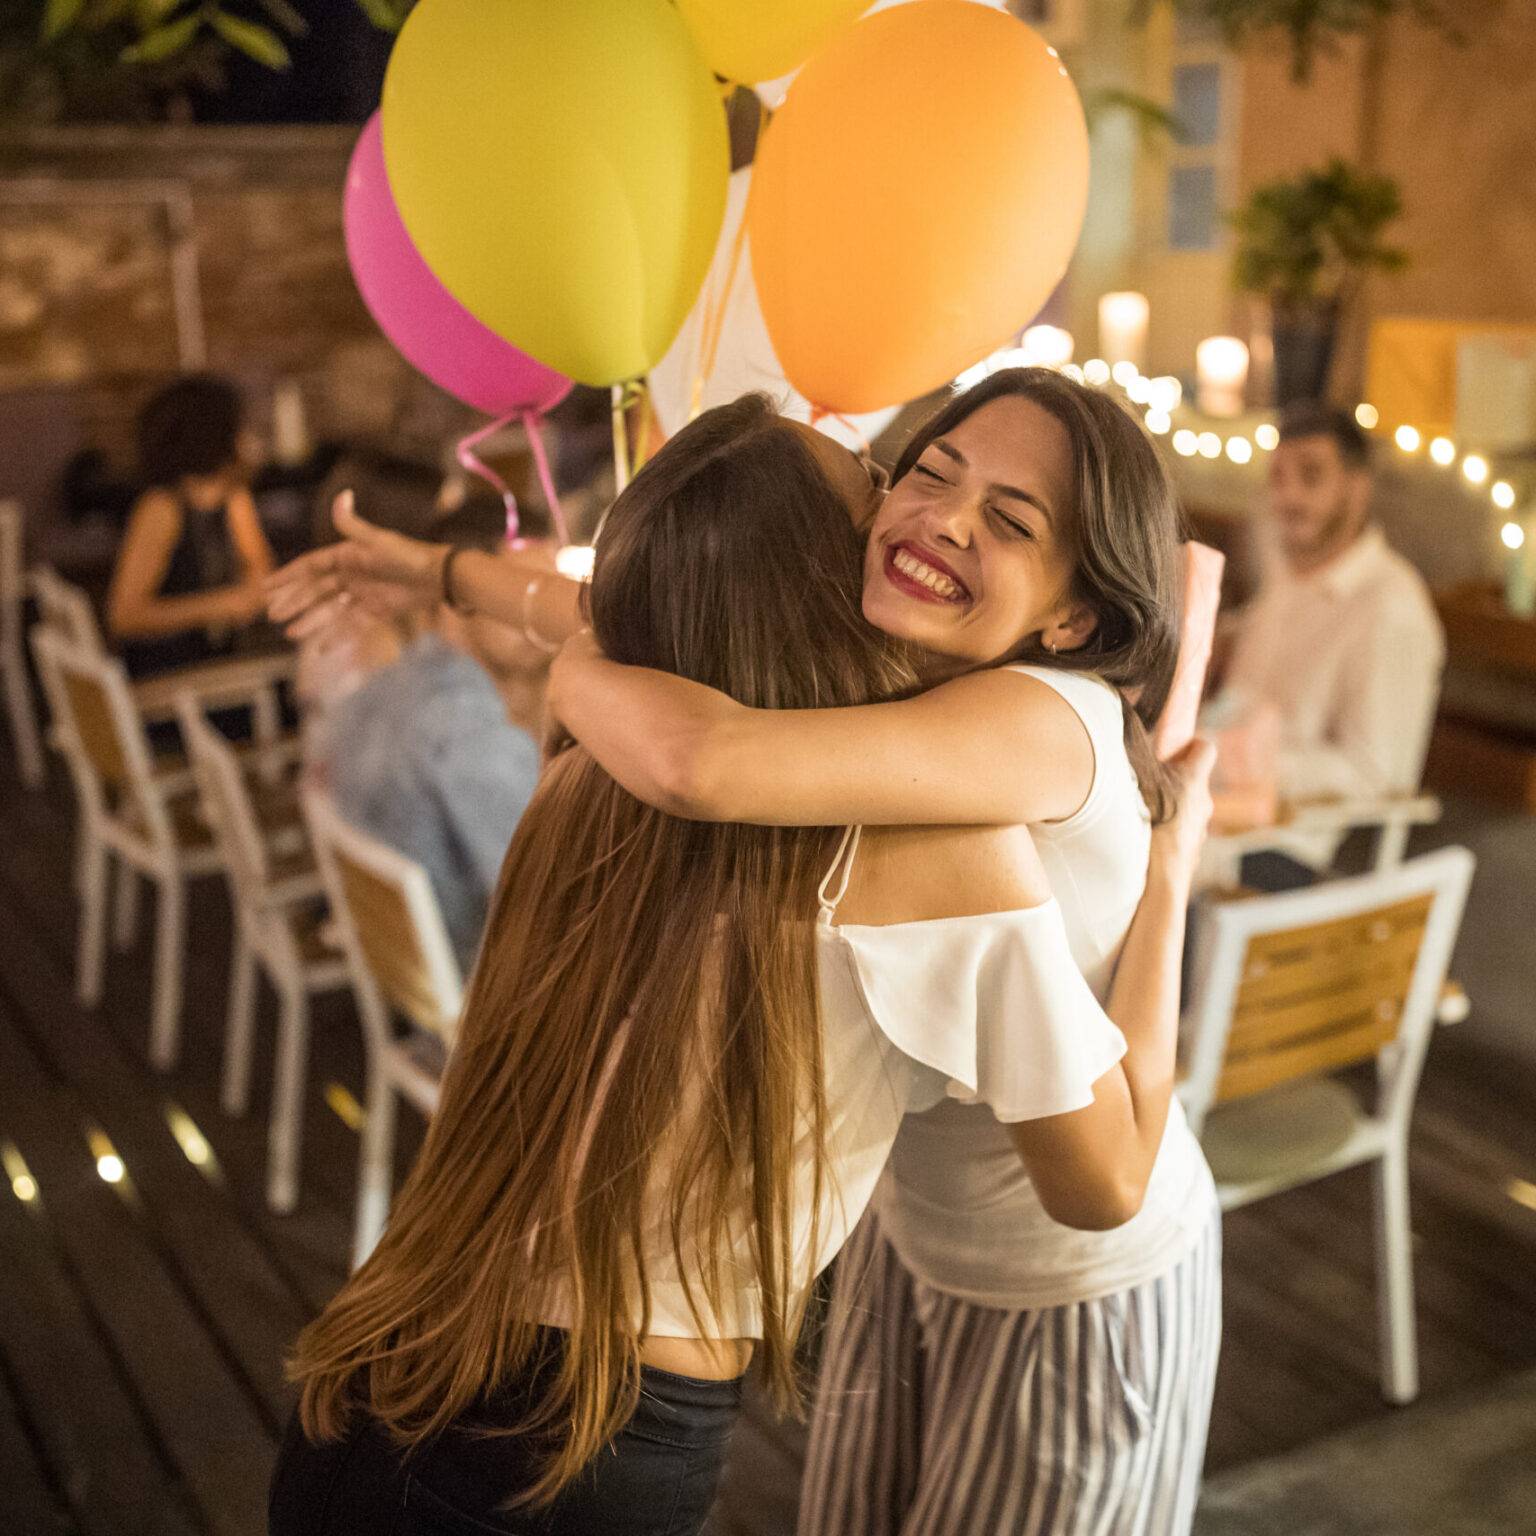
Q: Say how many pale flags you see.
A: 0